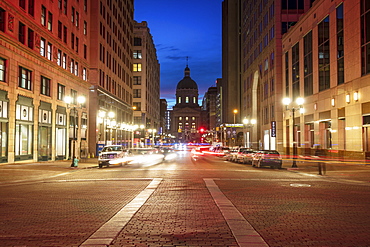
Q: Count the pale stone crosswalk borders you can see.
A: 2